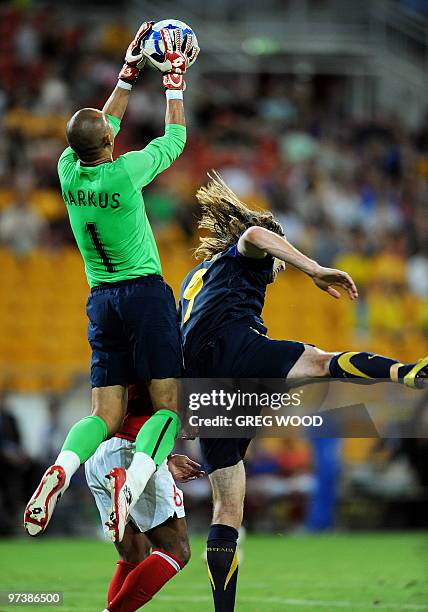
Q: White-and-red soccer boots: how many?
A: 2